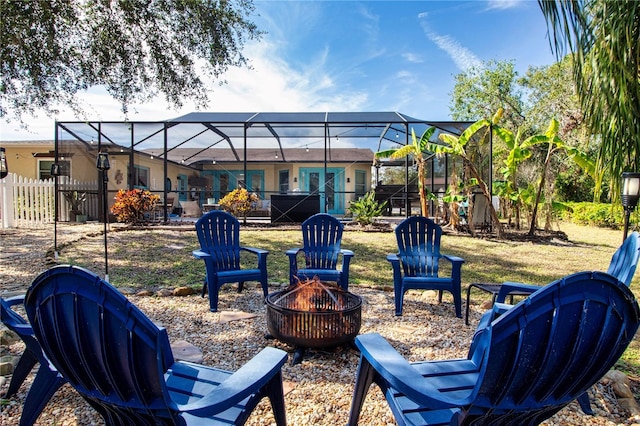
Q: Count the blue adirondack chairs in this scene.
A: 7